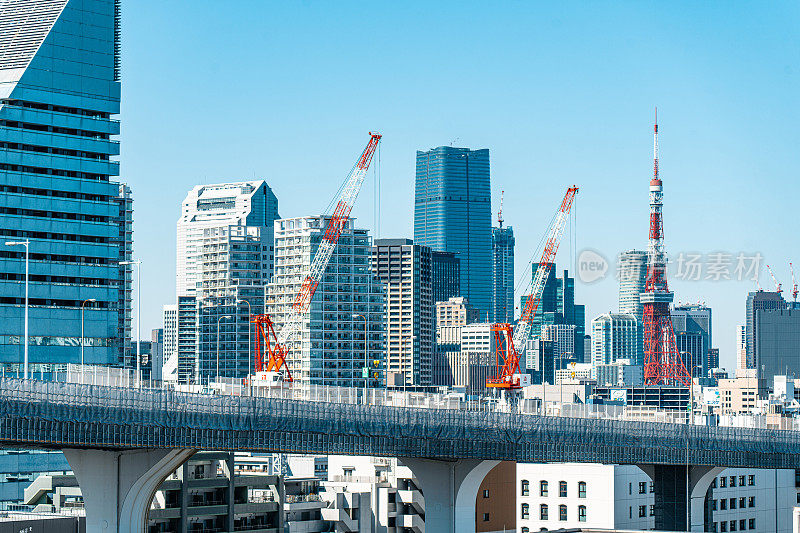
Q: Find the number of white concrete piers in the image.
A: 3